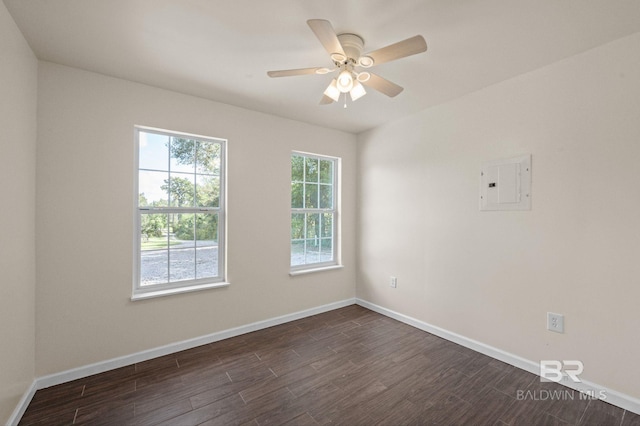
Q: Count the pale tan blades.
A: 5